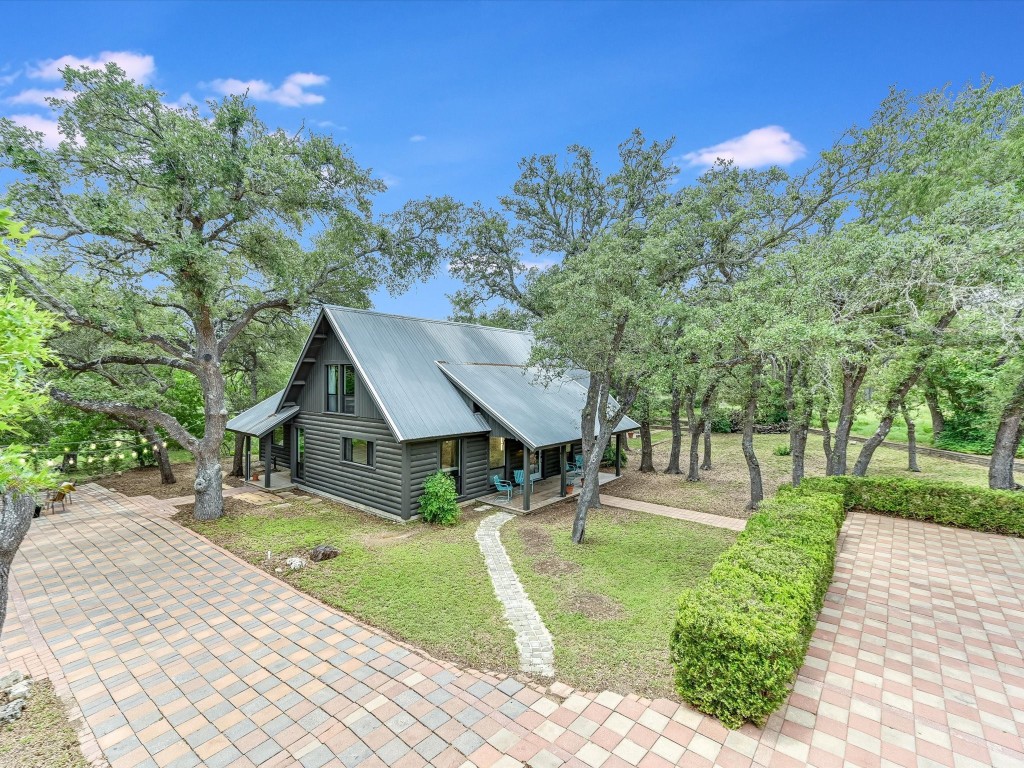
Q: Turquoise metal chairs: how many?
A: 4